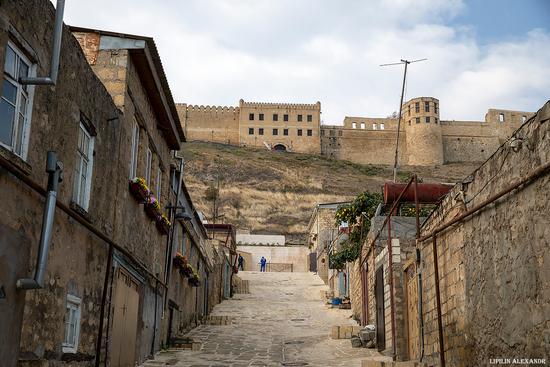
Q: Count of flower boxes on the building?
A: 6